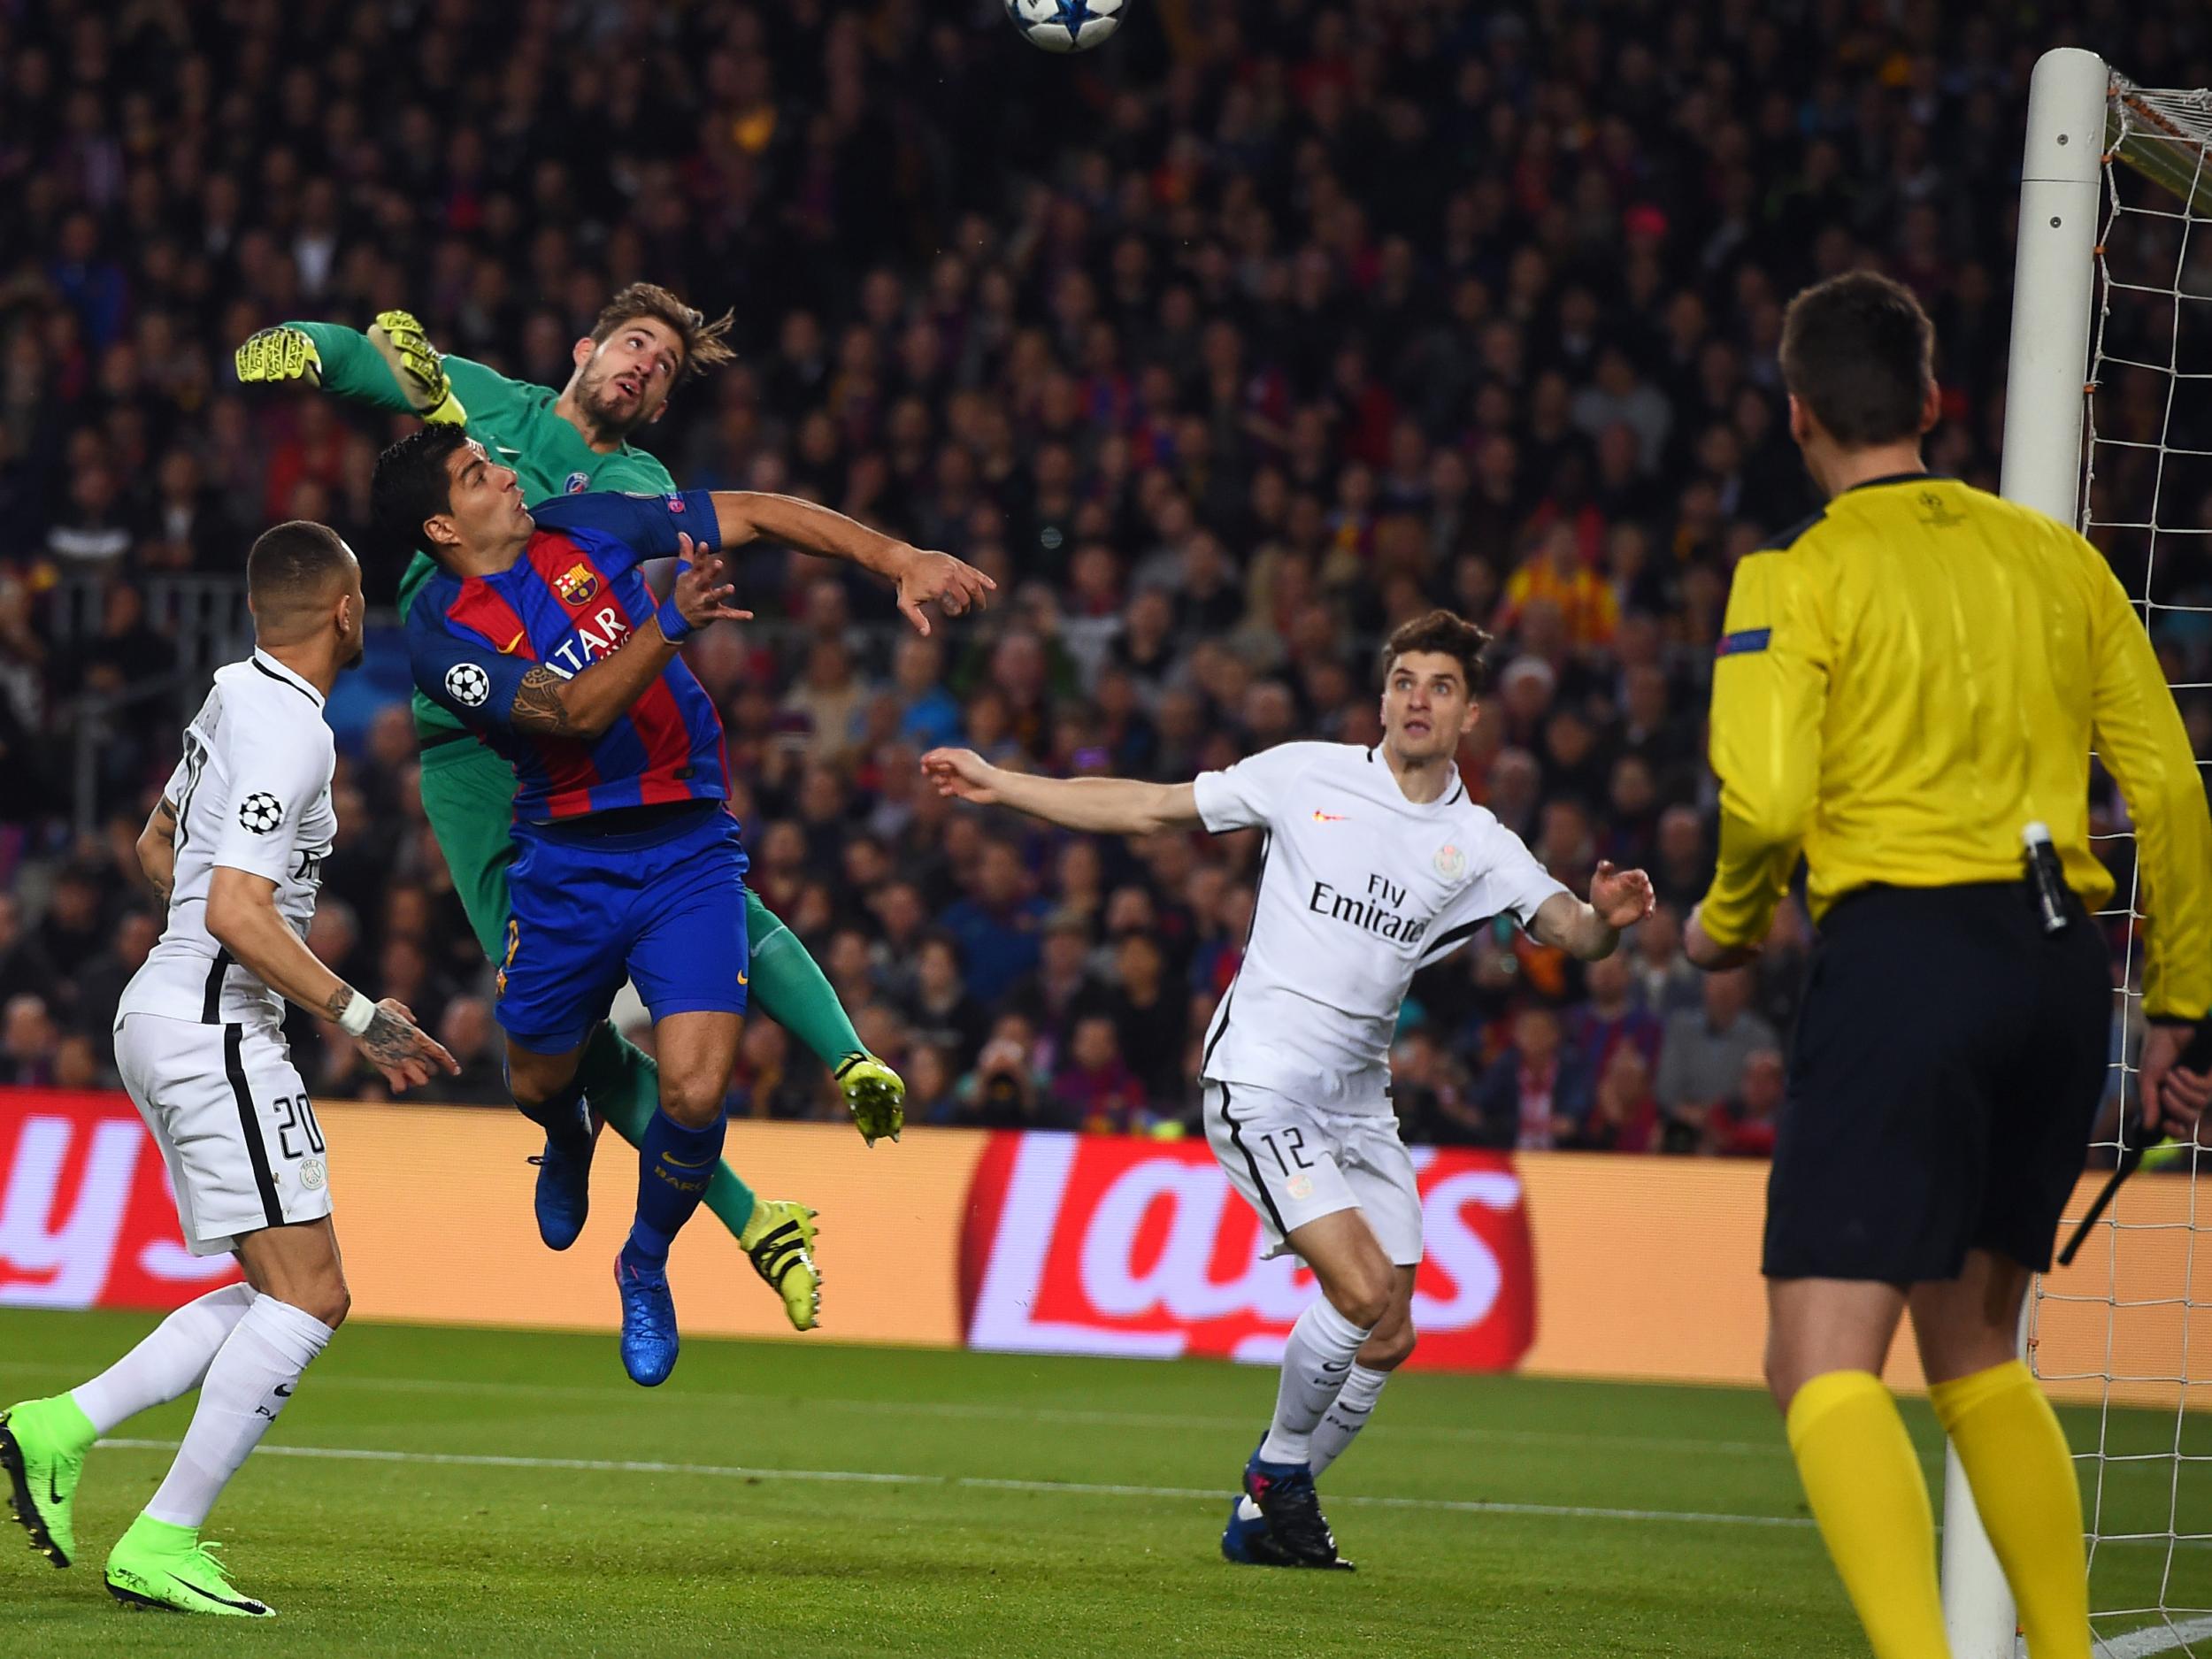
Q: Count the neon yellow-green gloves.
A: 2